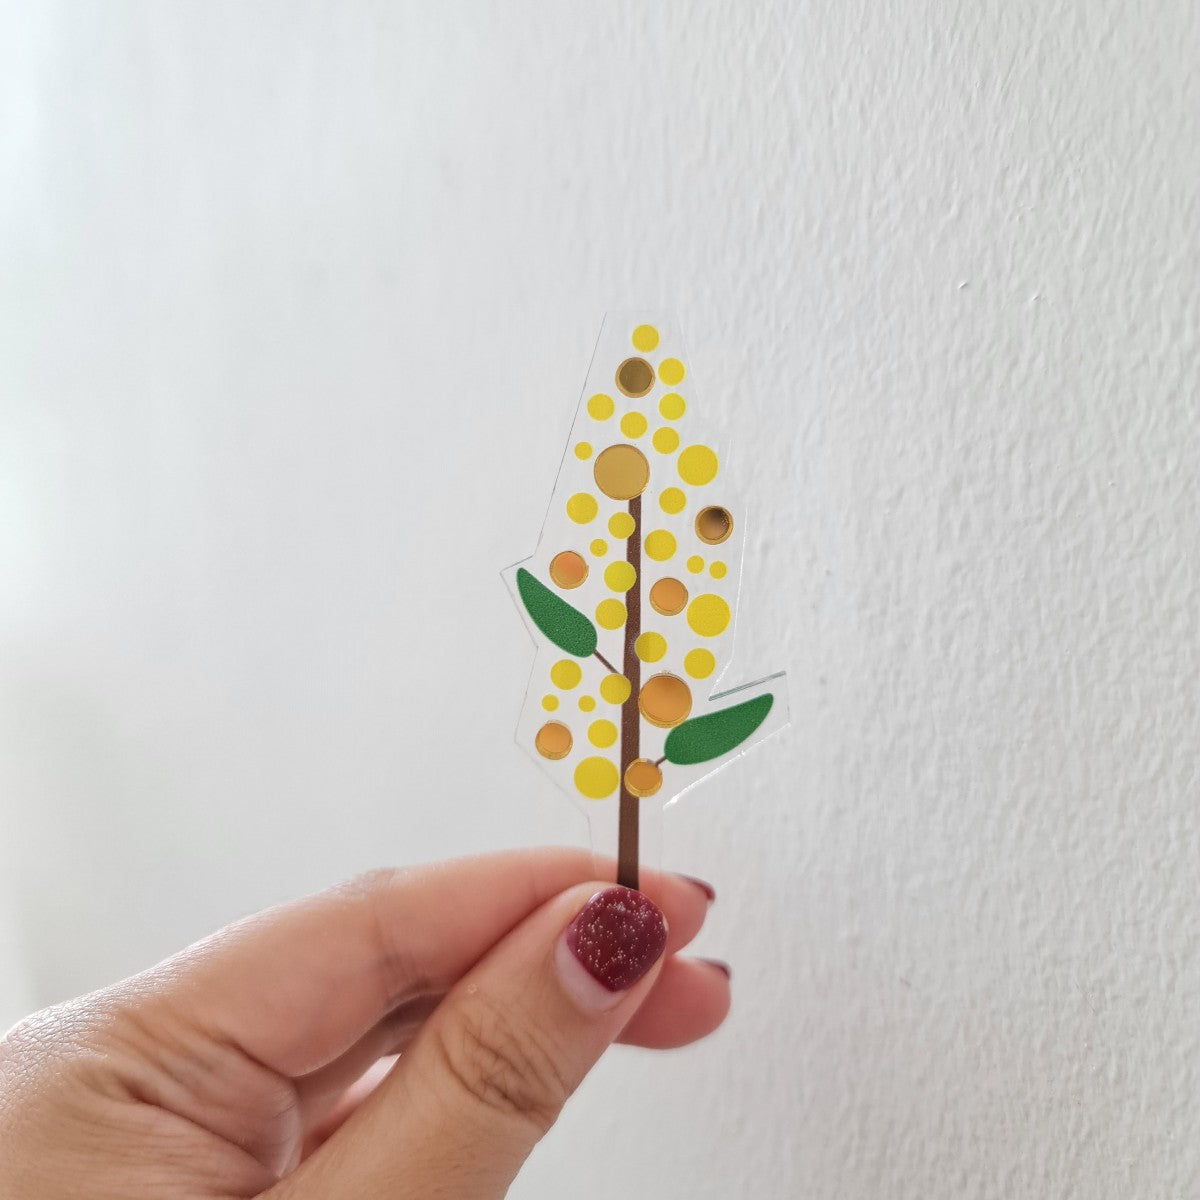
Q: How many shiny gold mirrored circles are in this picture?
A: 8